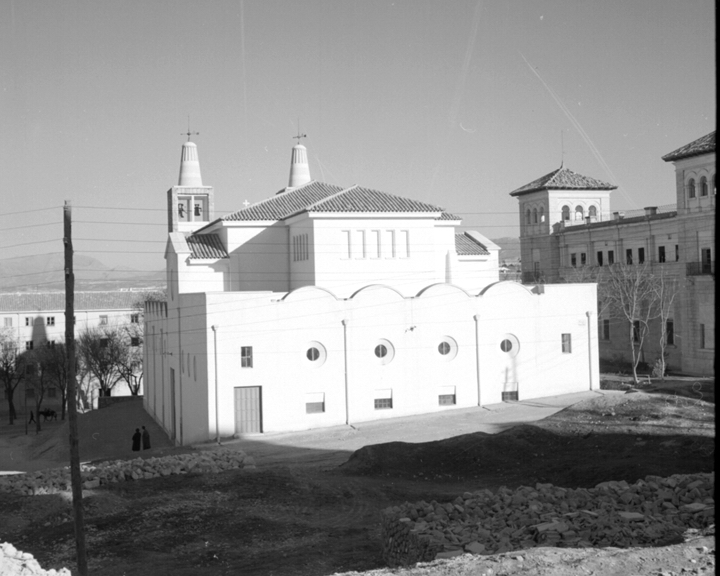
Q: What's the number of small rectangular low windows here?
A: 4